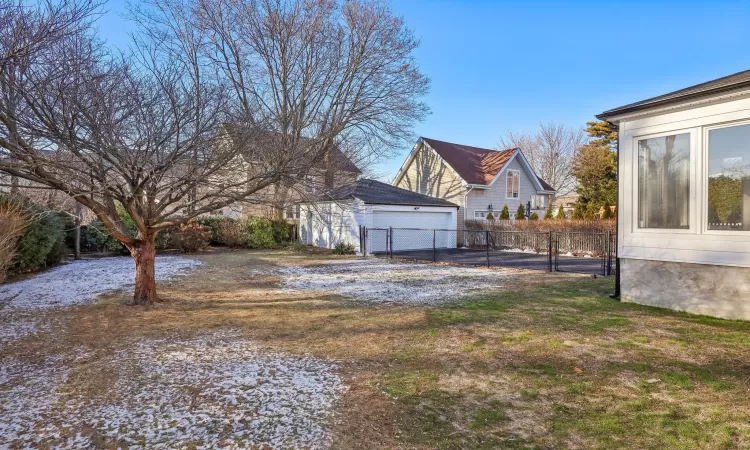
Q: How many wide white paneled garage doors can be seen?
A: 1